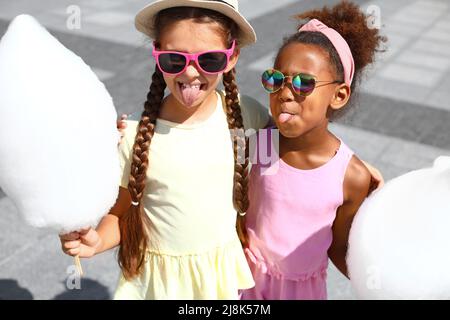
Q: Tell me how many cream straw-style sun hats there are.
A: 1